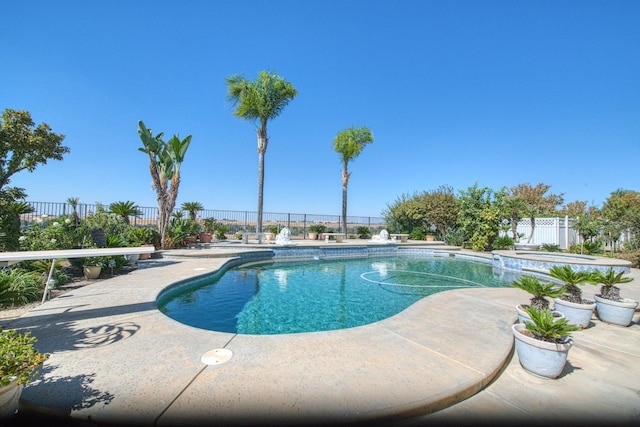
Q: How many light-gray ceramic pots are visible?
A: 4